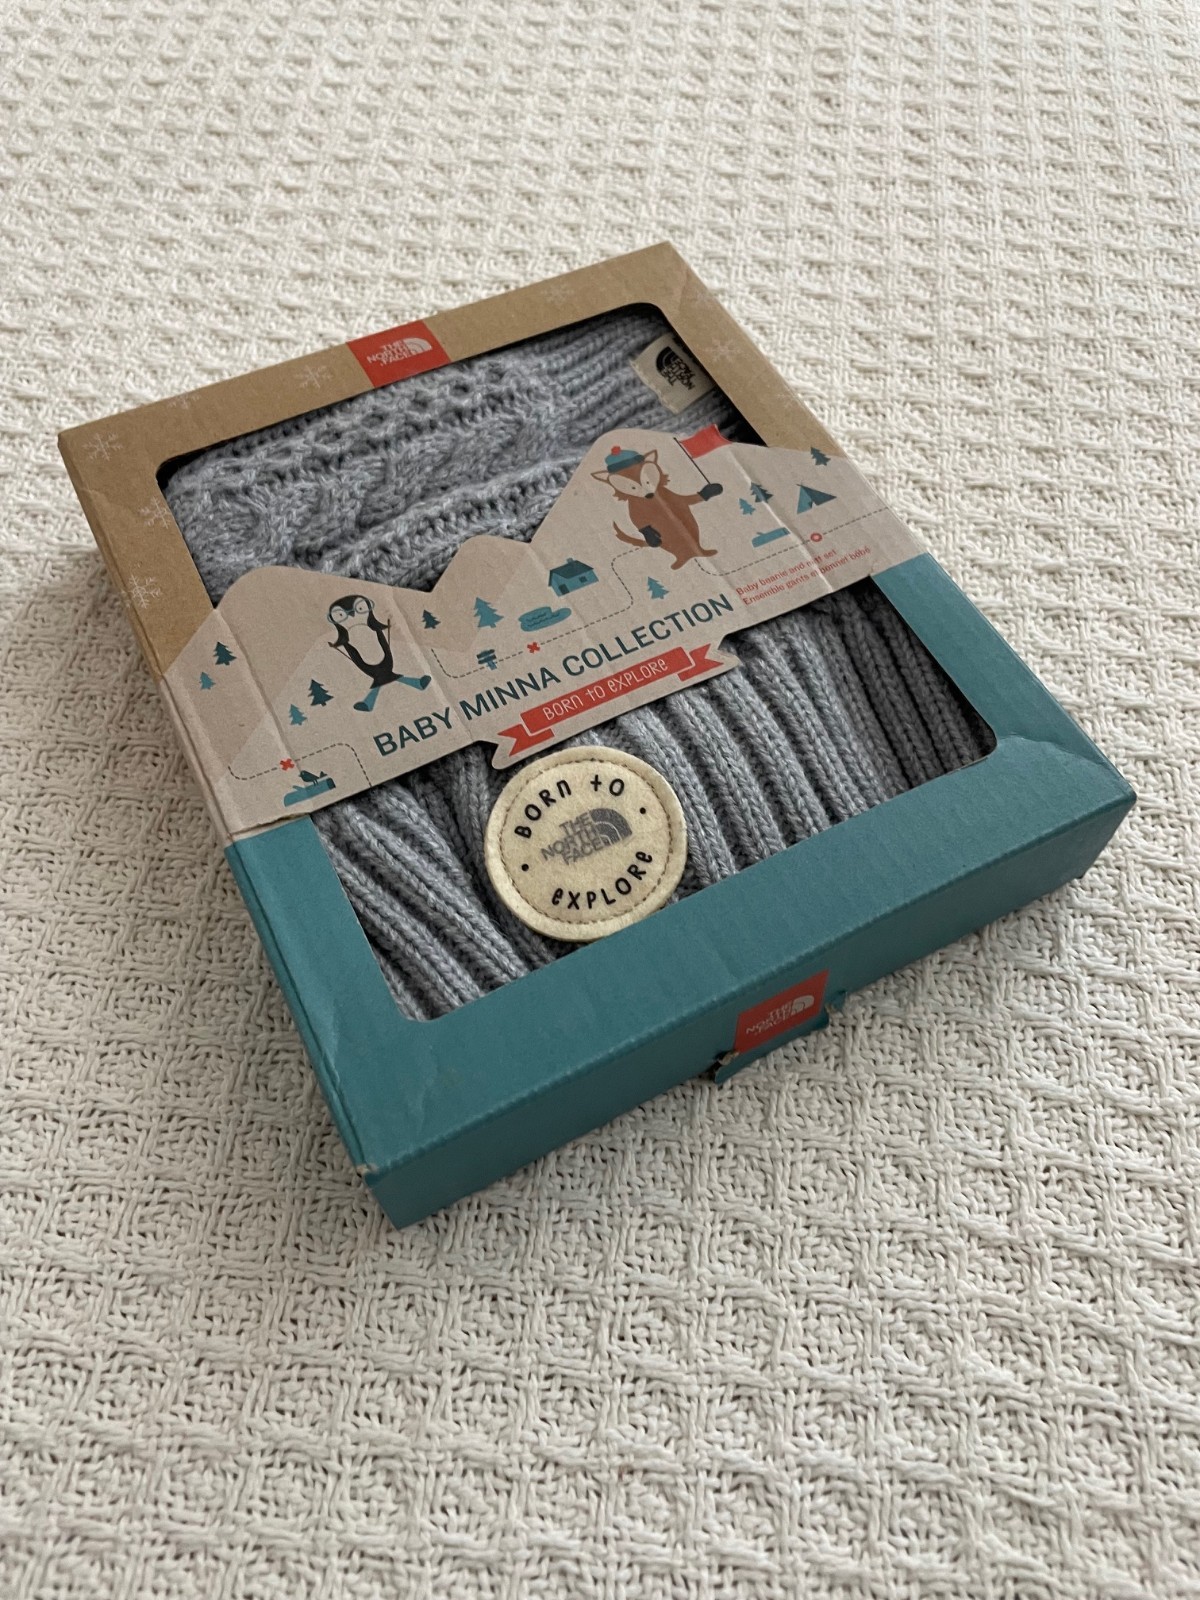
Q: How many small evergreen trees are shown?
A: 10